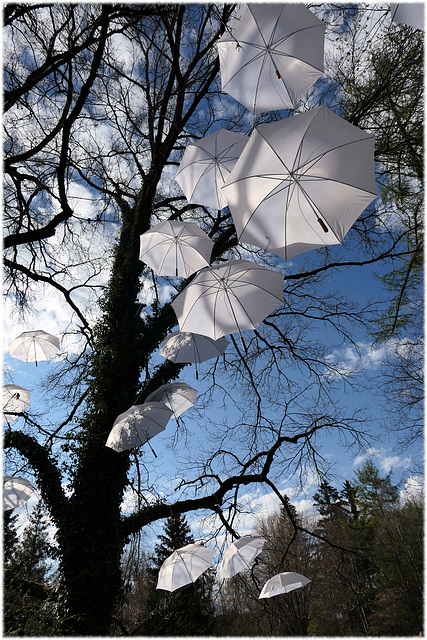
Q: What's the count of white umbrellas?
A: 15